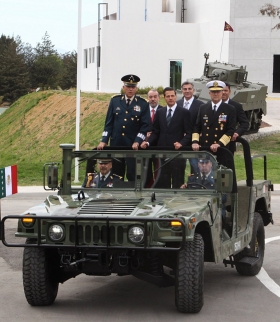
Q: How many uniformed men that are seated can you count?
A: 2